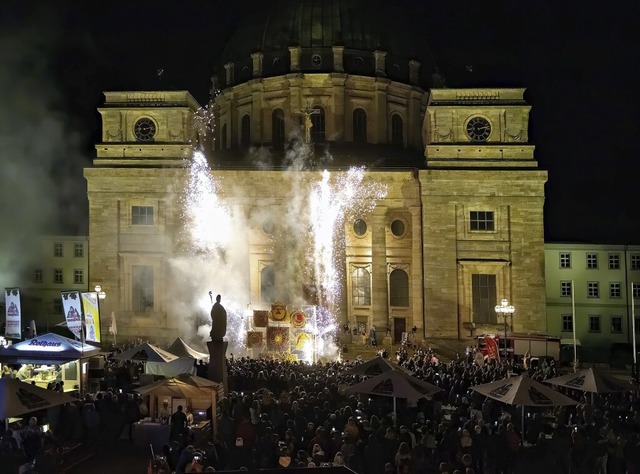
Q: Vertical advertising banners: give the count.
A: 3